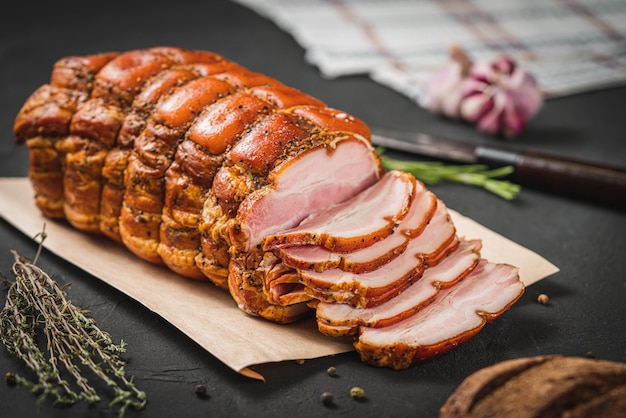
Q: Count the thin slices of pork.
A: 5